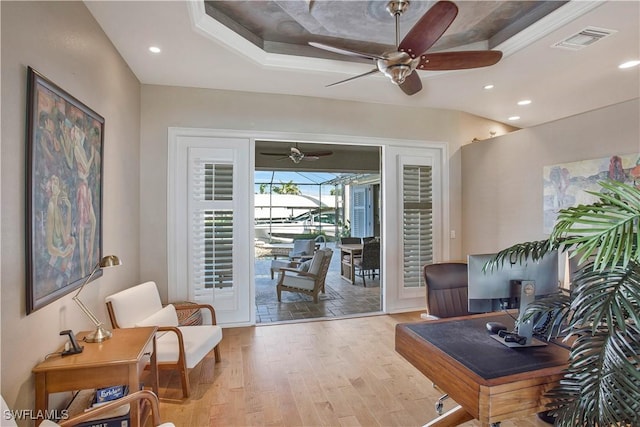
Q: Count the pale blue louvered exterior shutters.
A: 1